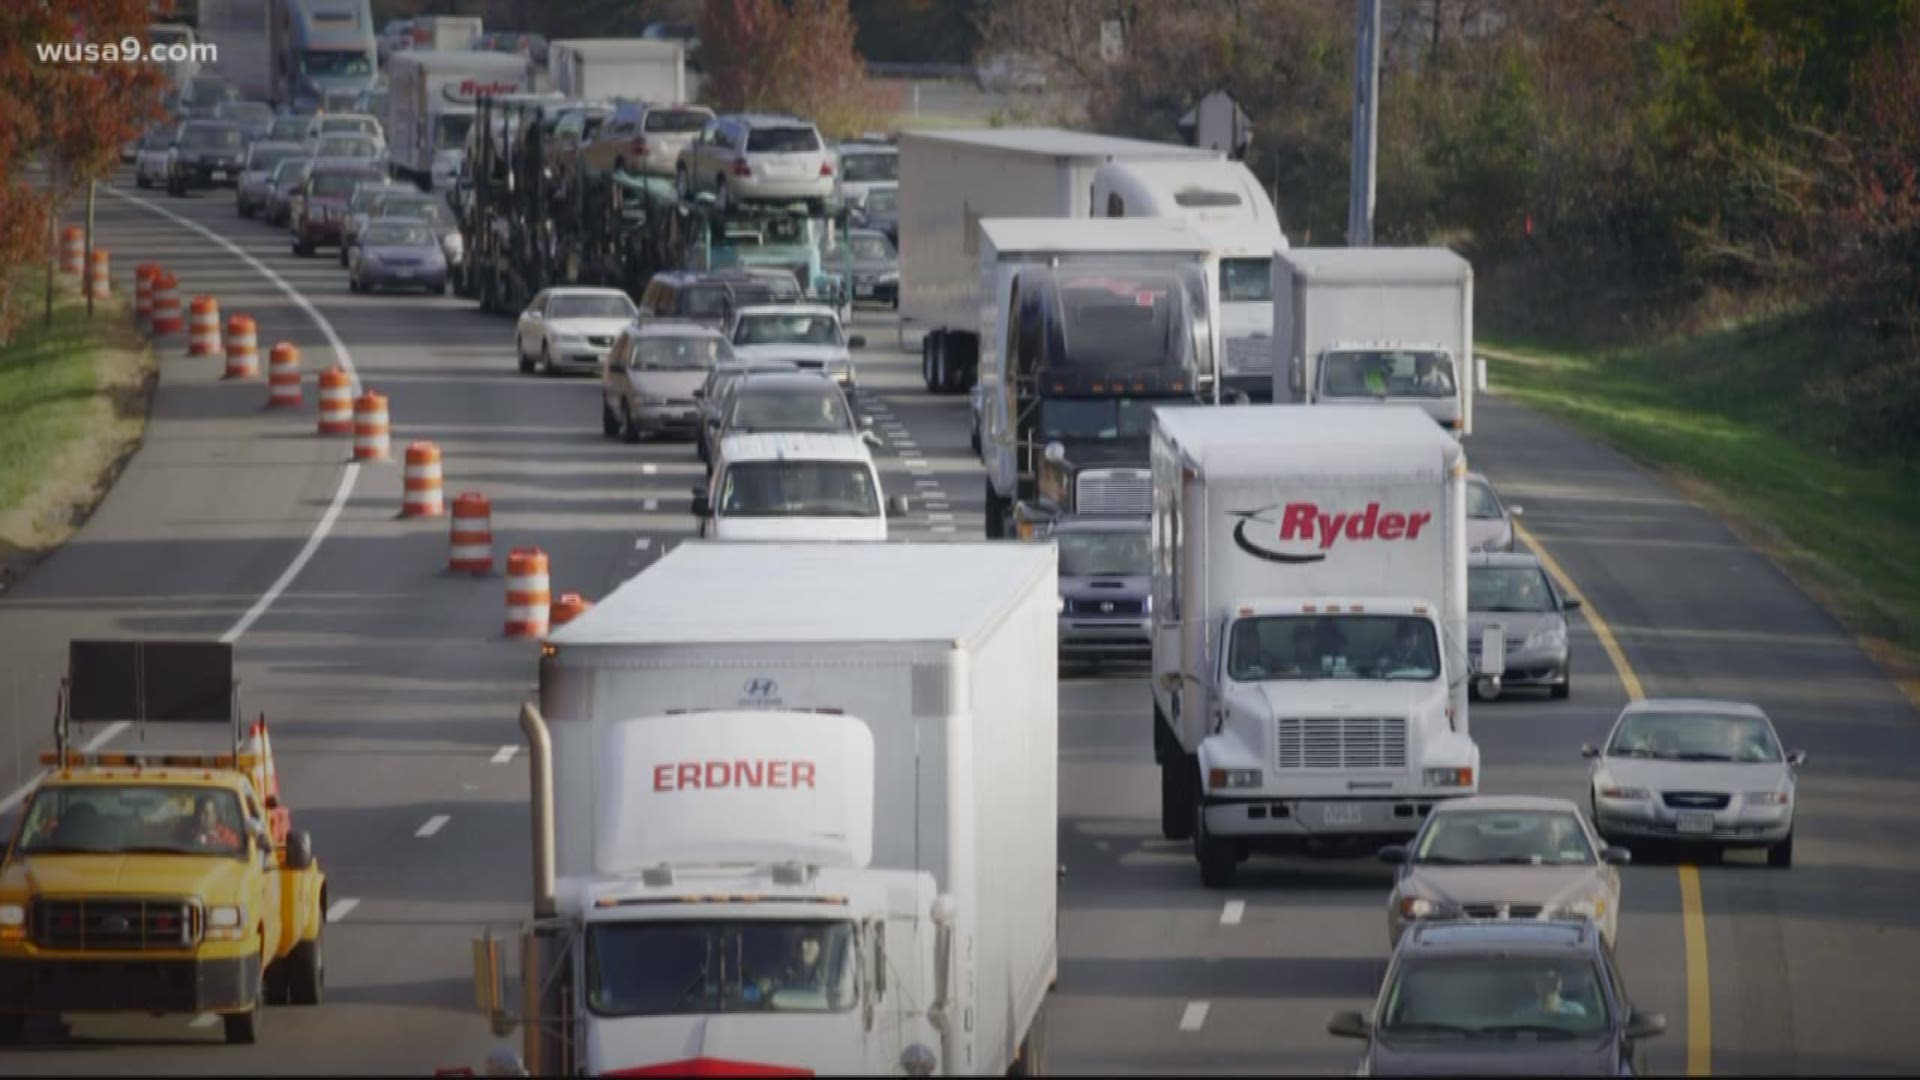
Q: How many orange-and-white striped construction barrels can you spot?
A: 13